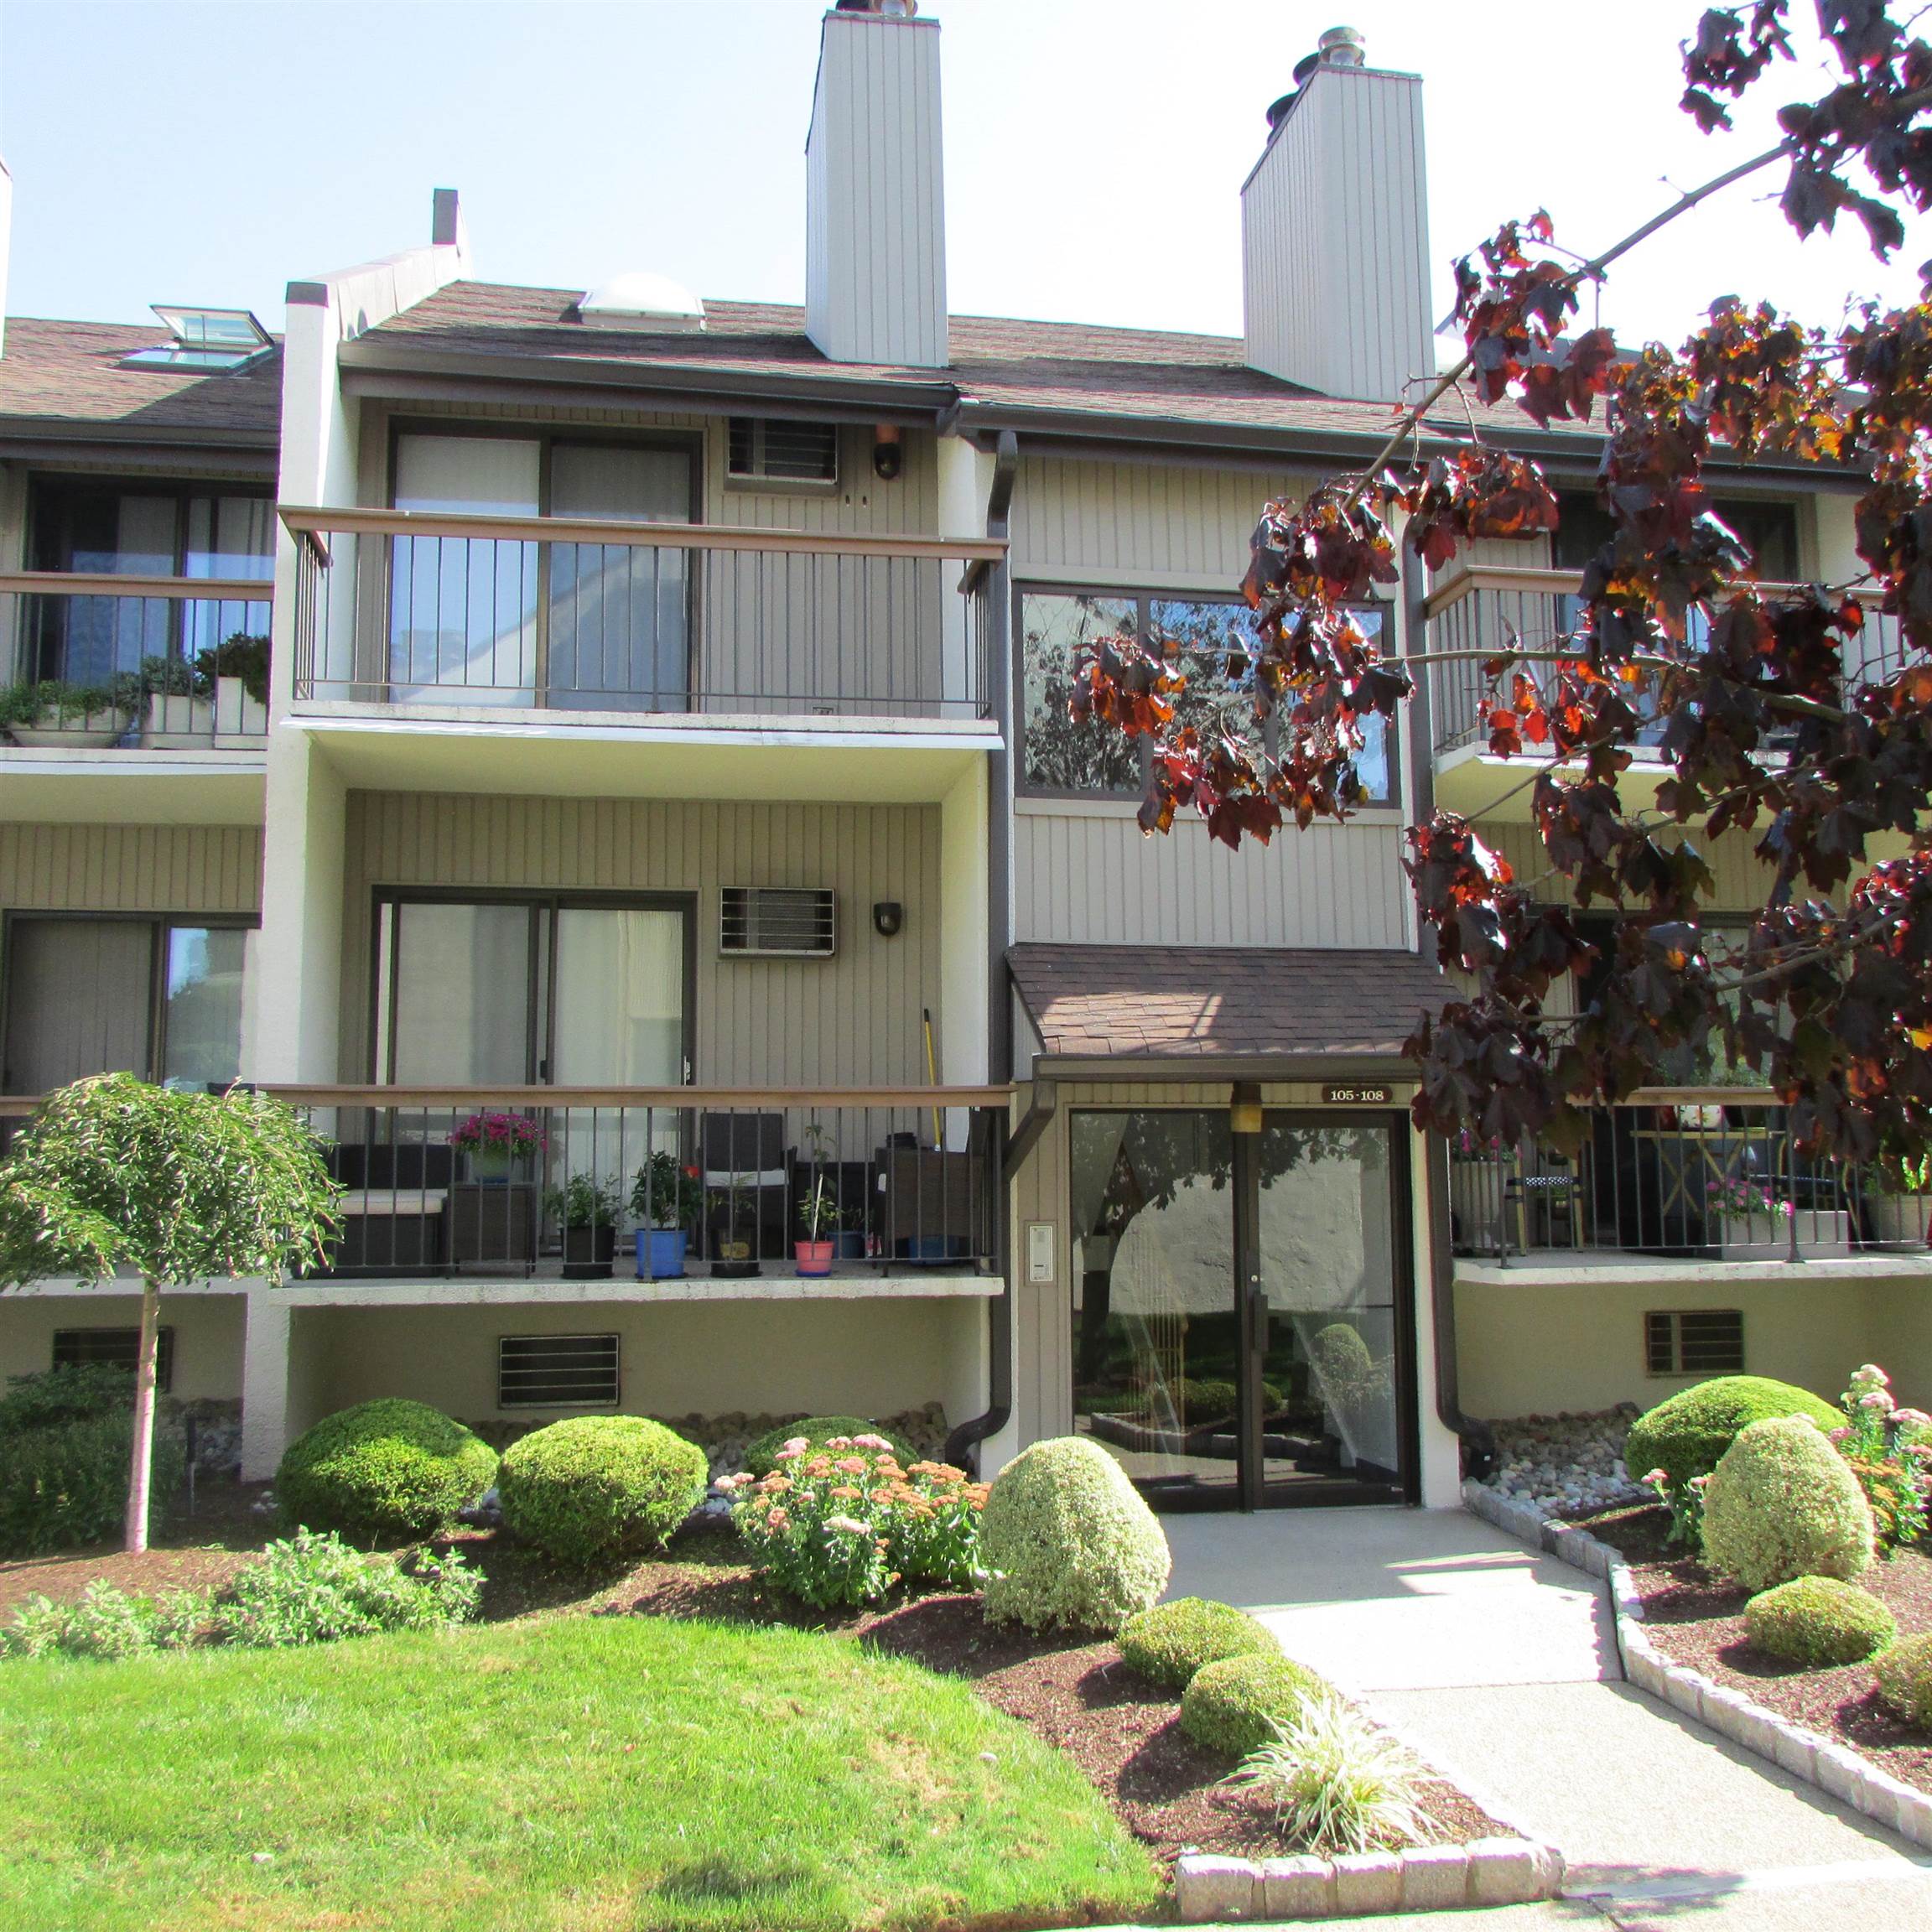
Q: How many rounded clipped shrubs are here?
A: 10